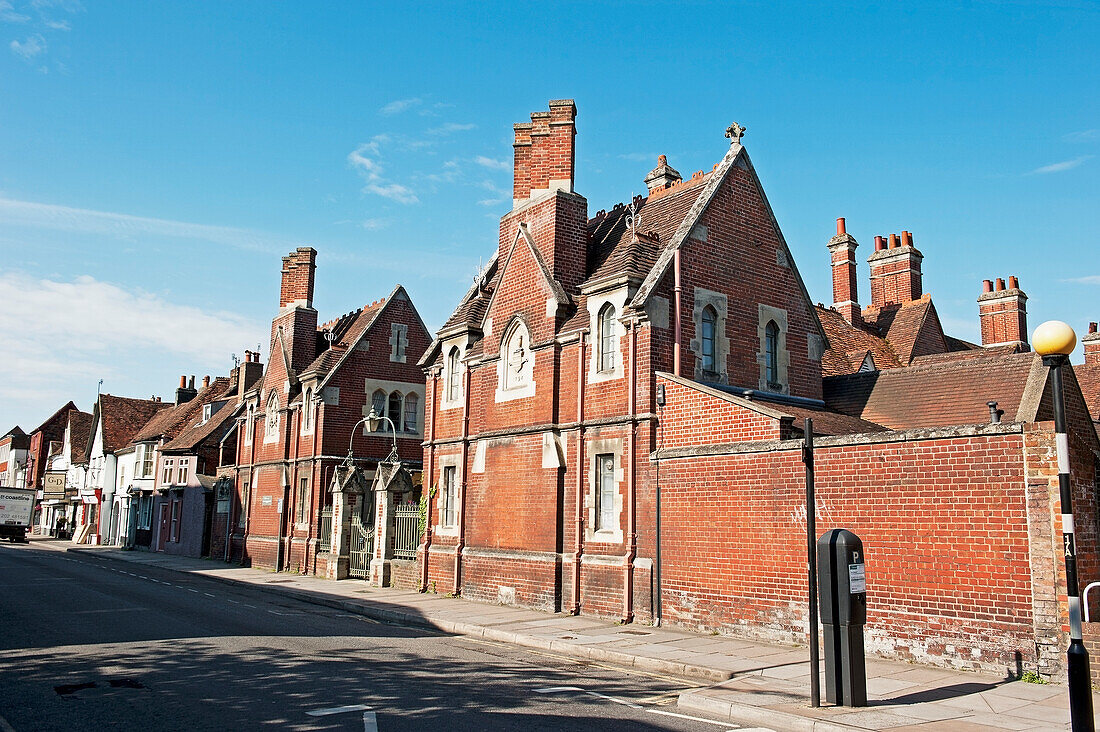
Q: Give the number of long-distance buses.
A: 0